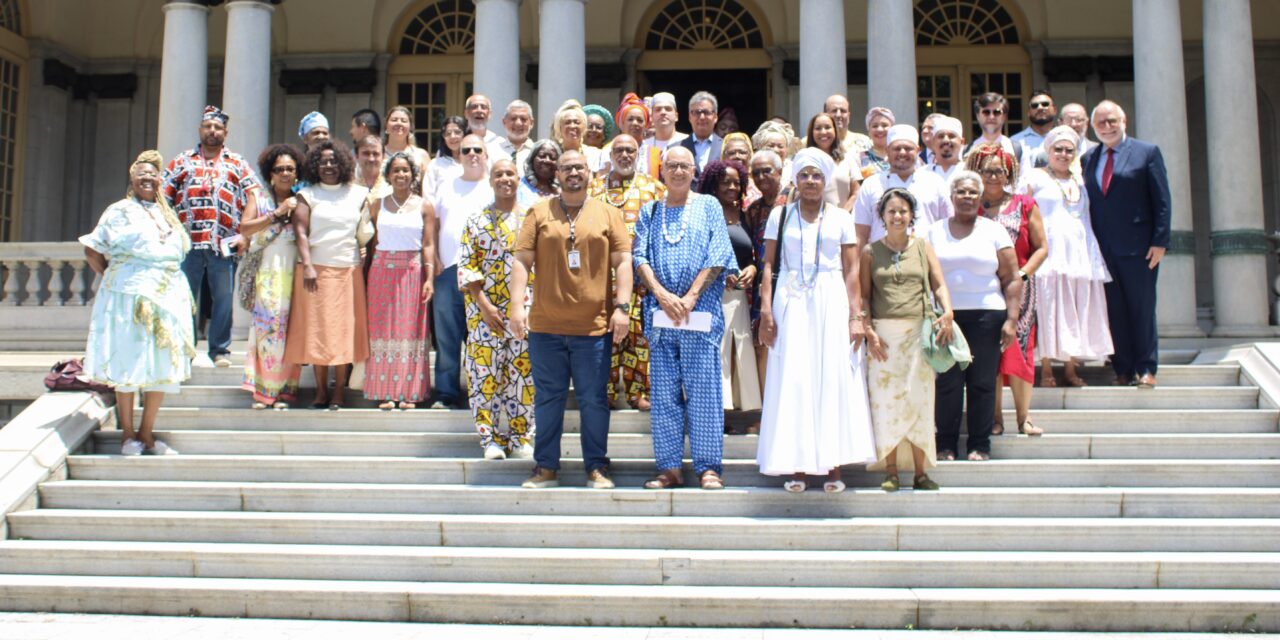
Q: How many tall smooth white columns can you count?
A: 8